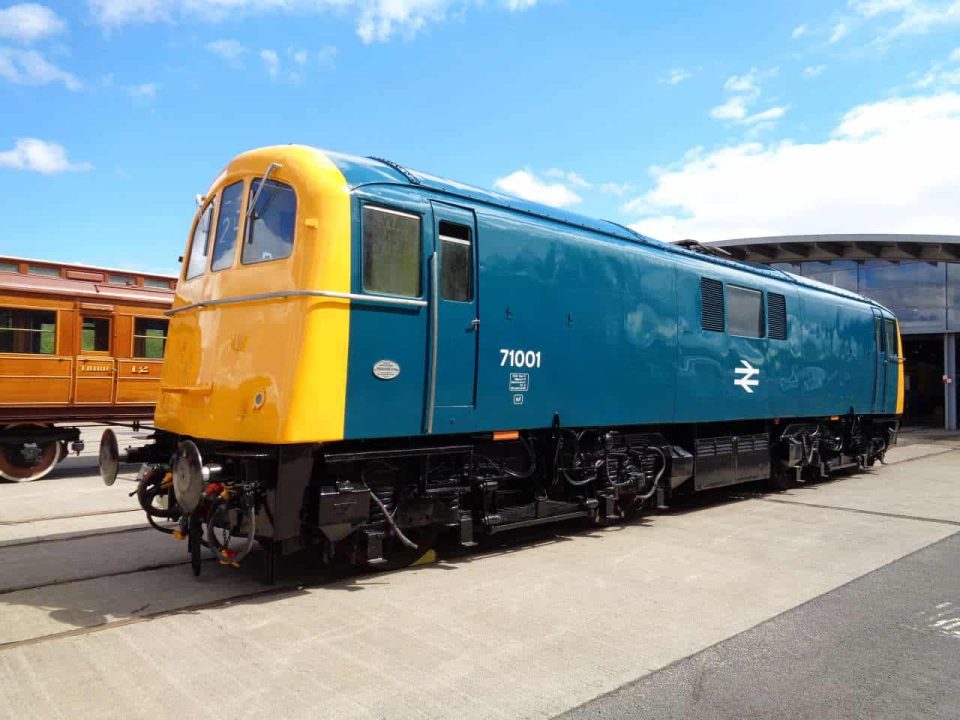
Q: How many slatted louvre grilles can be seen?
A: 2